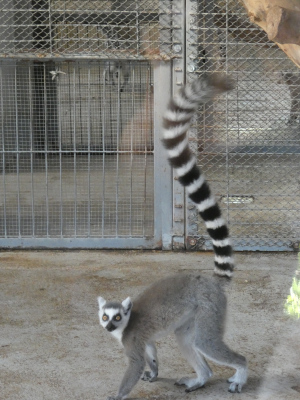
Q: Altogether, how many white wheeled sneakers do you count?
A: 0